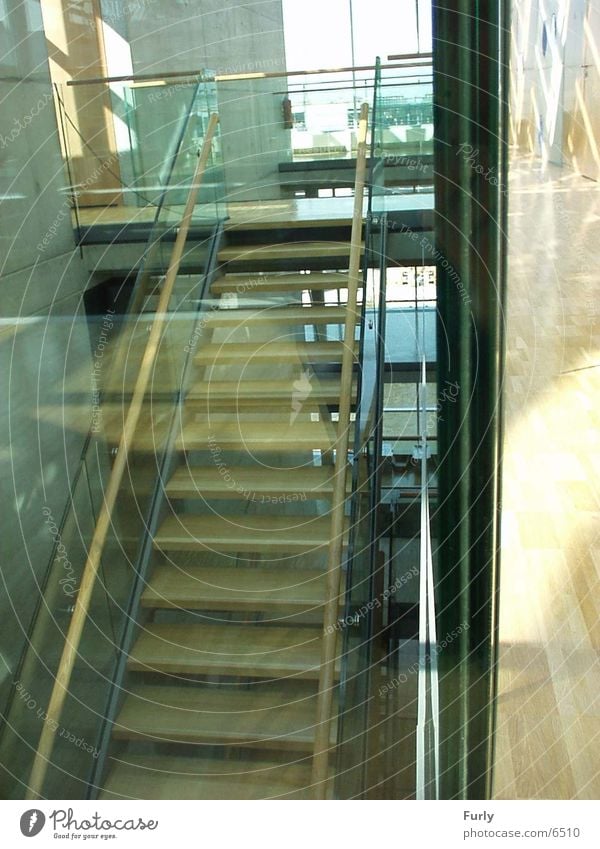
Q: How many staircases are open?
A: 1